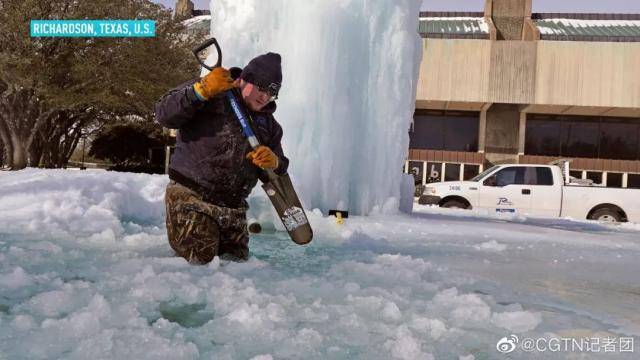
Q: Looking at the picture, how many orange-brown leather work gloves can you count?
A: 2